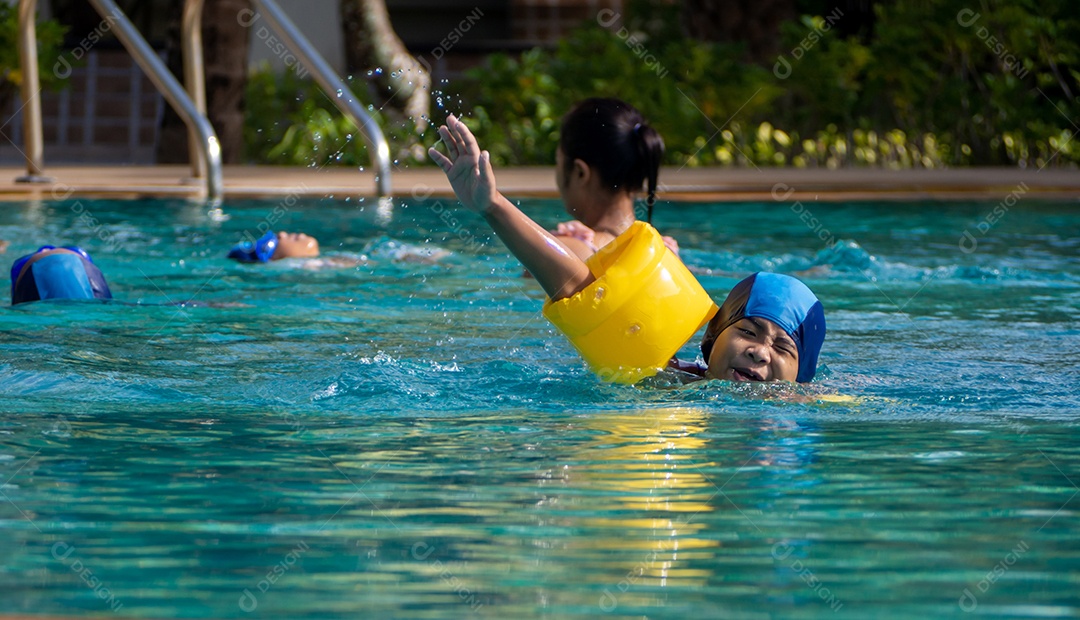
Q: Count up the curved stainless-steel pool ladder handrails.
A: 2